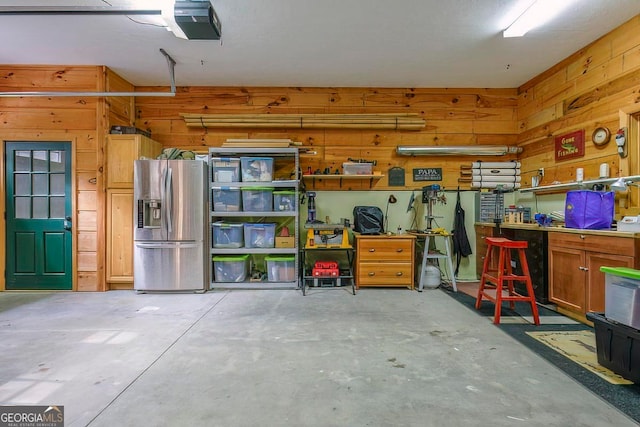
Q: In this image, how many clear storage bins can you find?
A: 11